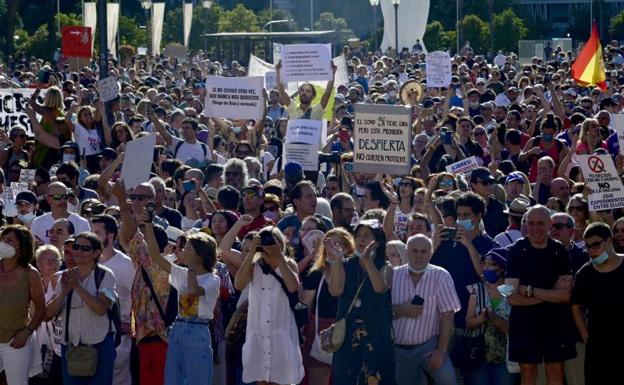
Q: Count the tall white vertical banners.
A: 4